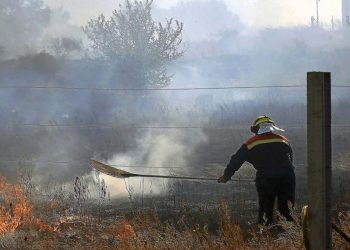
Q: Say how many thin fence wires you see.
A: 3